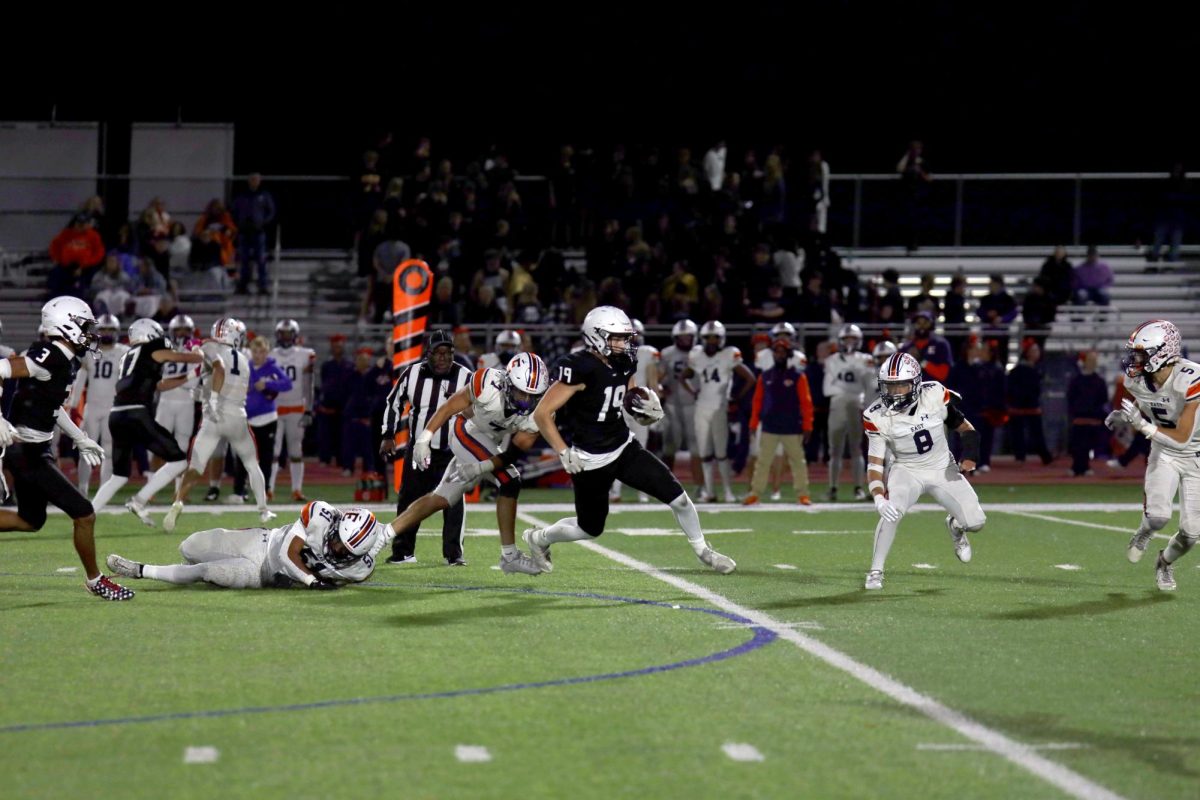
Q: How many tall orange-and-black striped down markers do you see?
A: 1